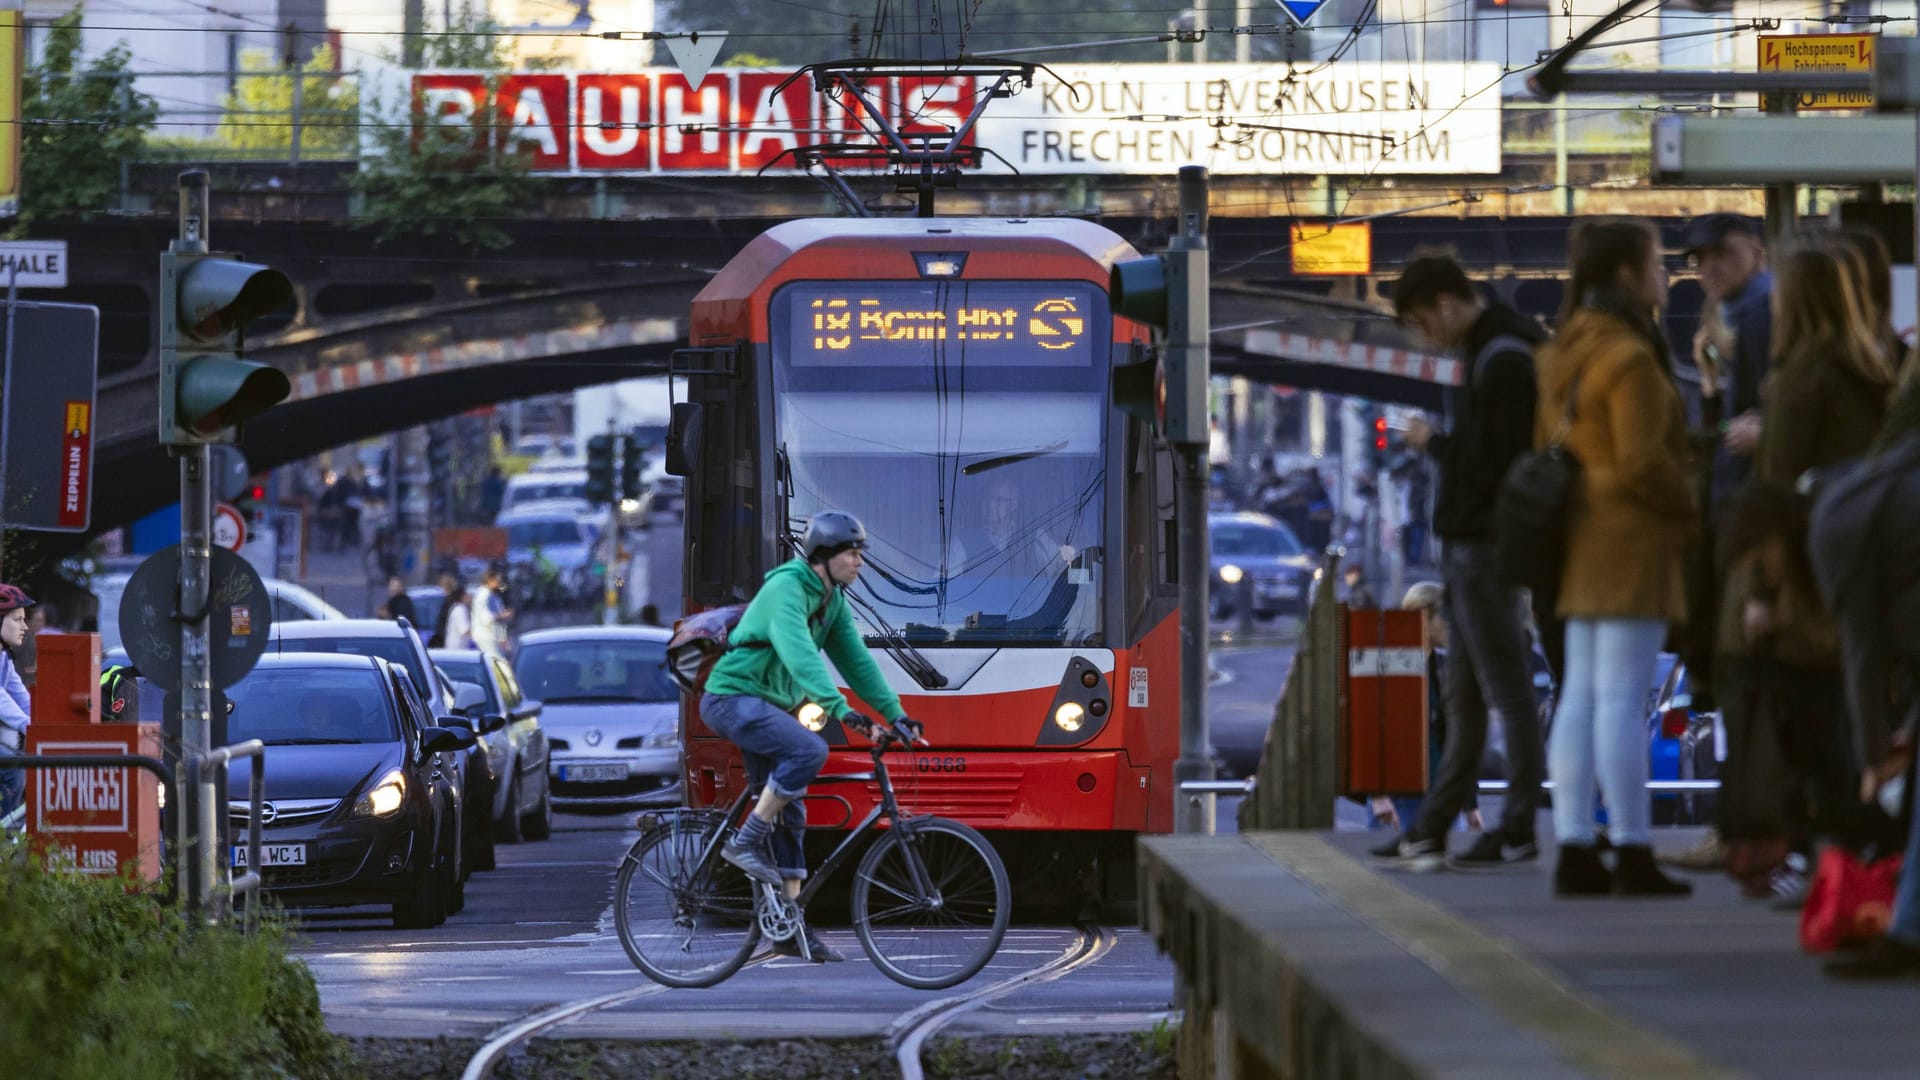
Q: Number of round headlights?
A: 2